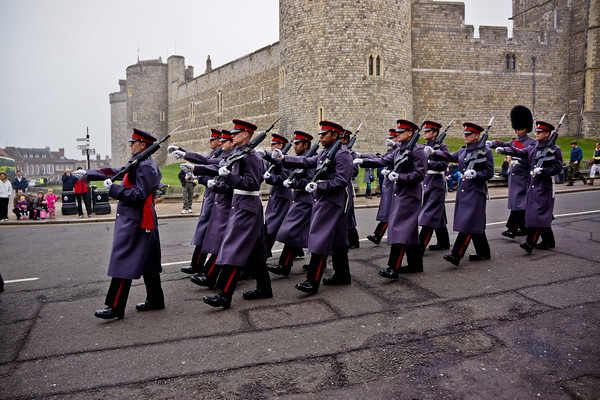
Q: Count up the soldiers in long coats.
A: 14